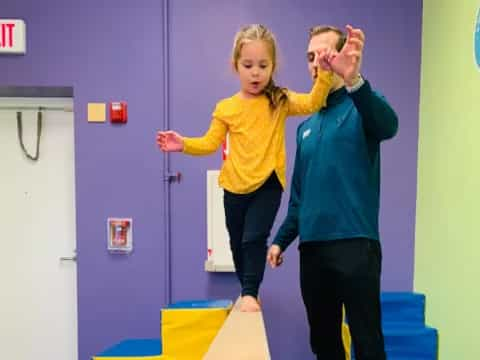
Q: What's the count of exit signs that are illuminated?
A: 1